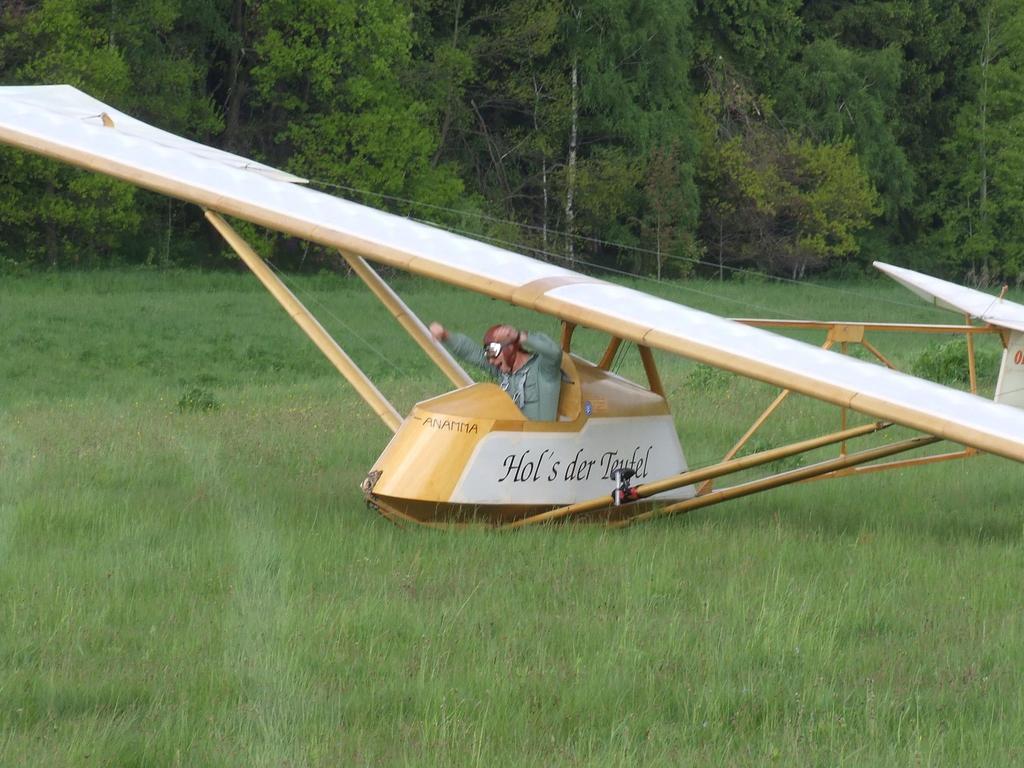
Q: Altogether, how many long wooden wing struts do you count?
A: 4